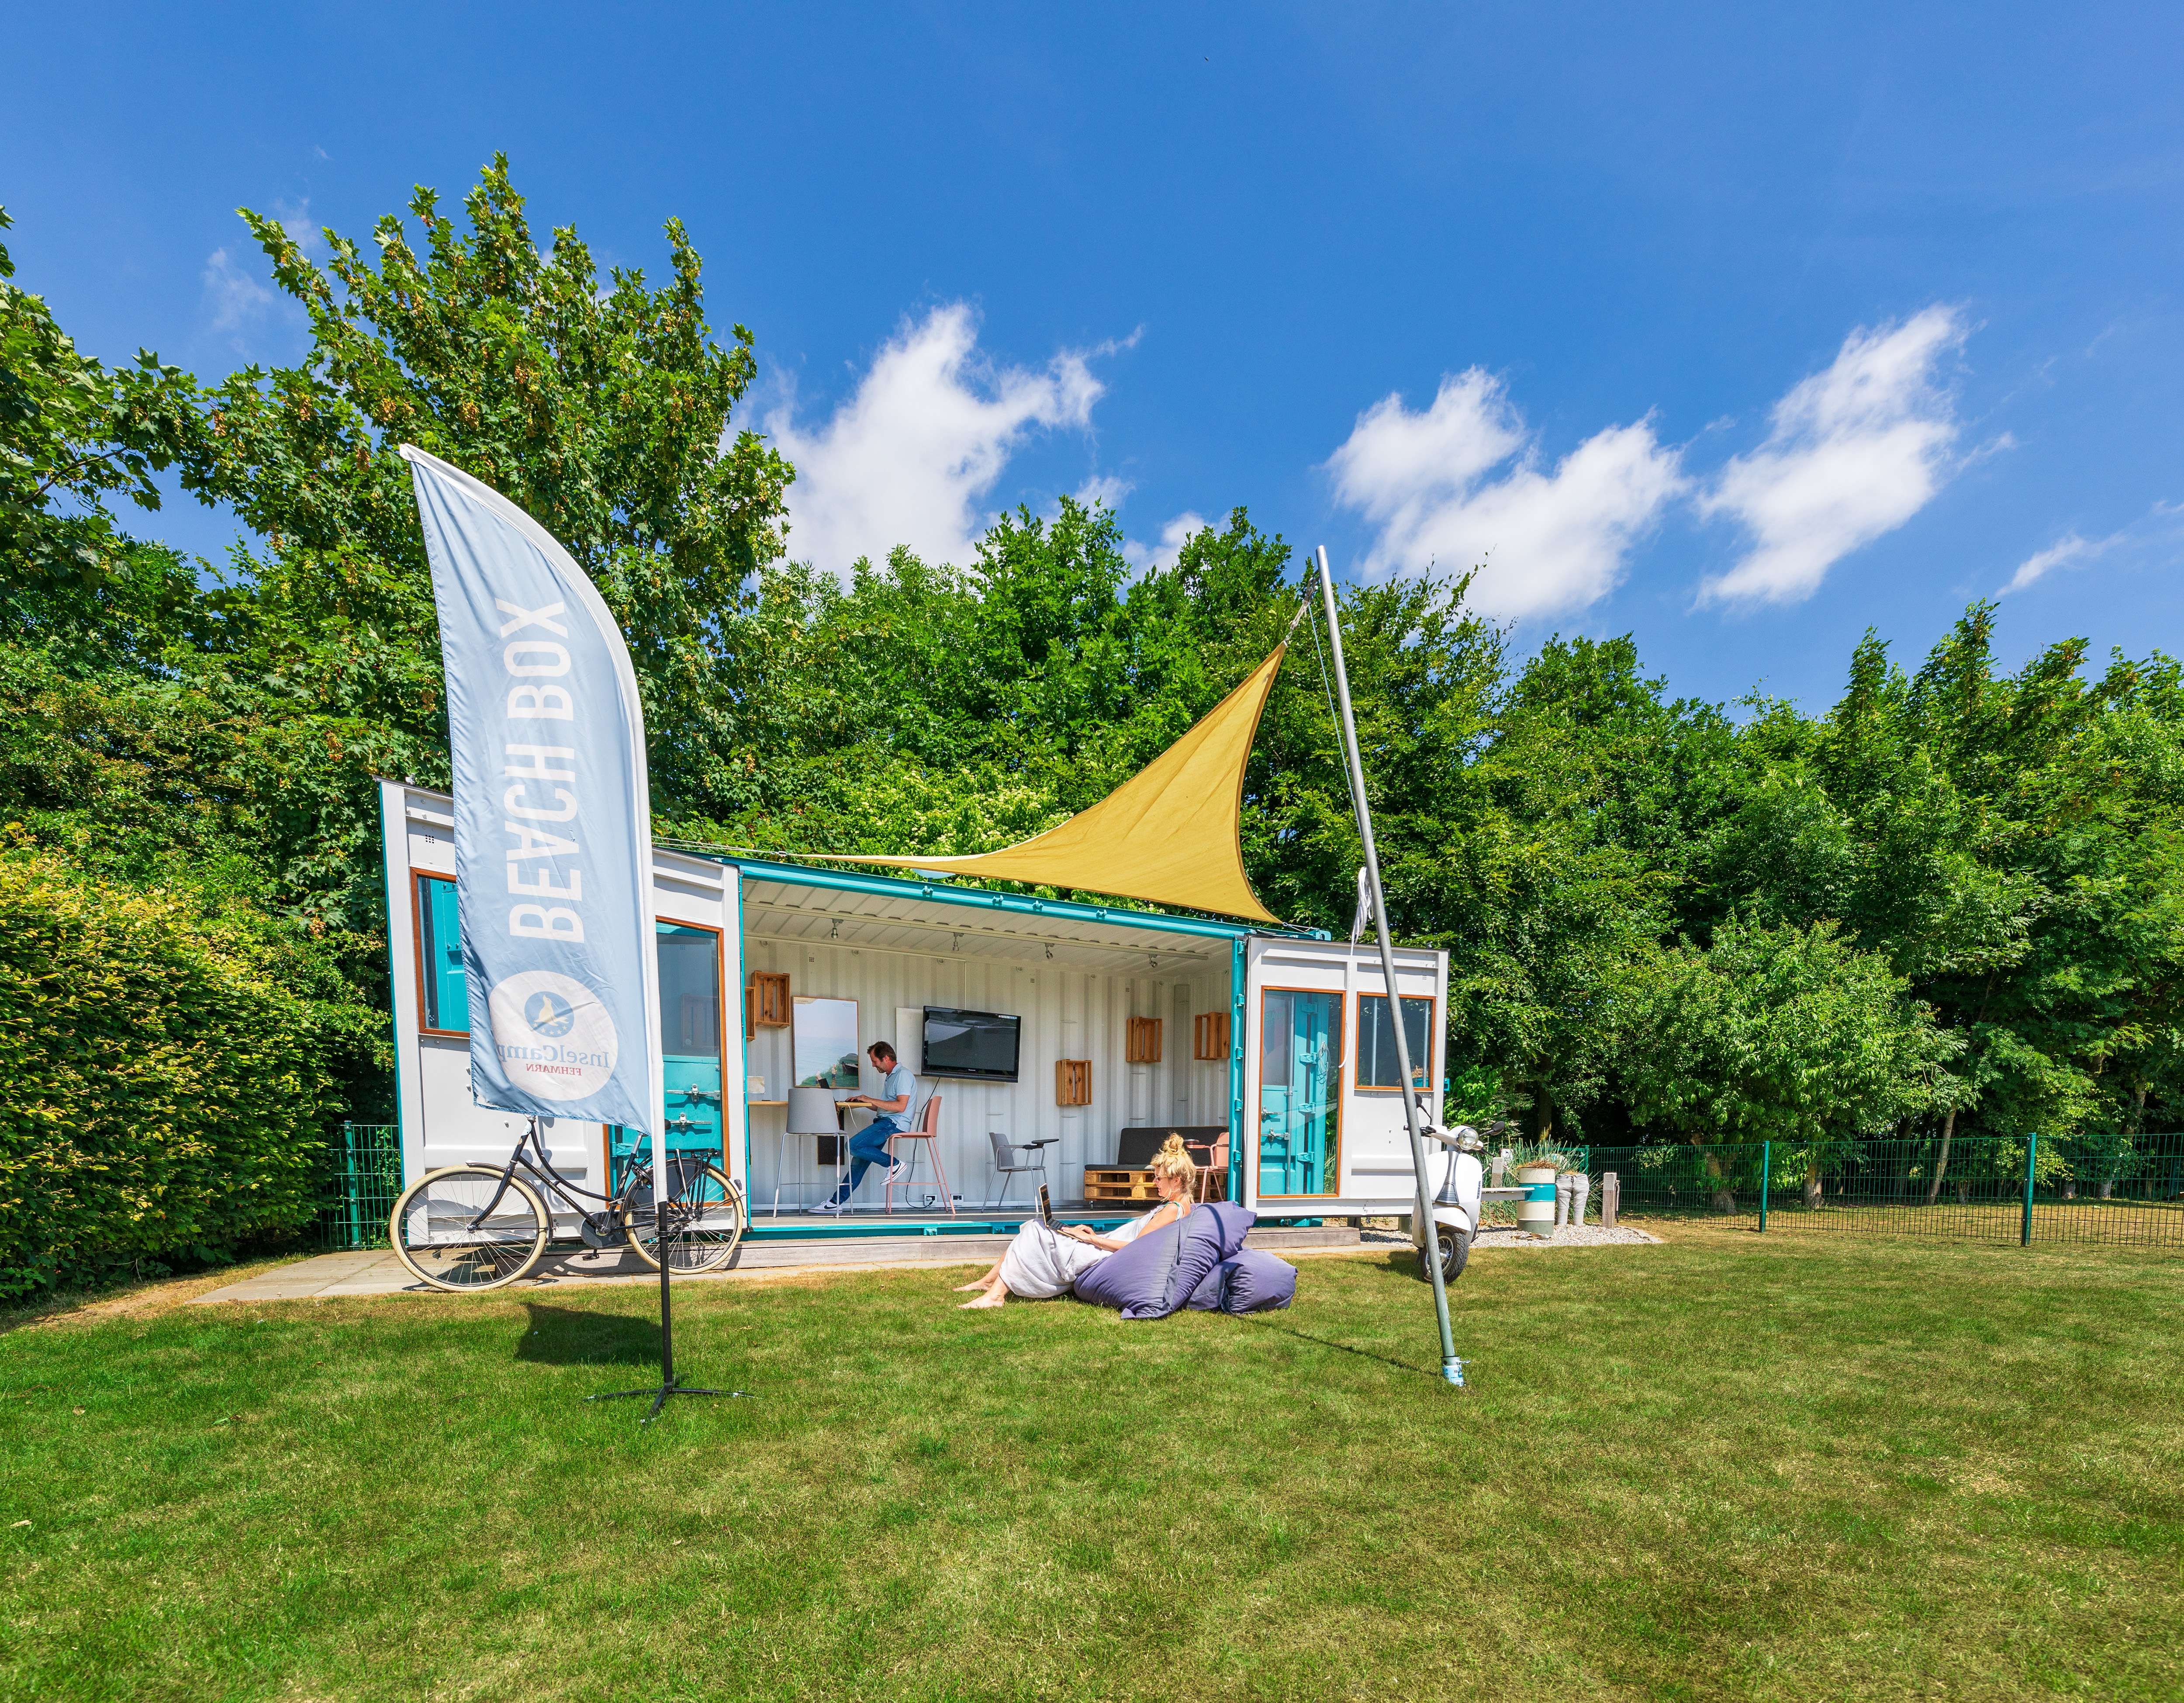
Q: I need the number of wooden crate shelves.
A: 5